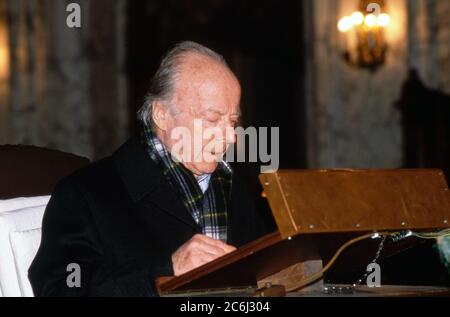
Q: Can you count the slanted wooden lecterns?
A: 1